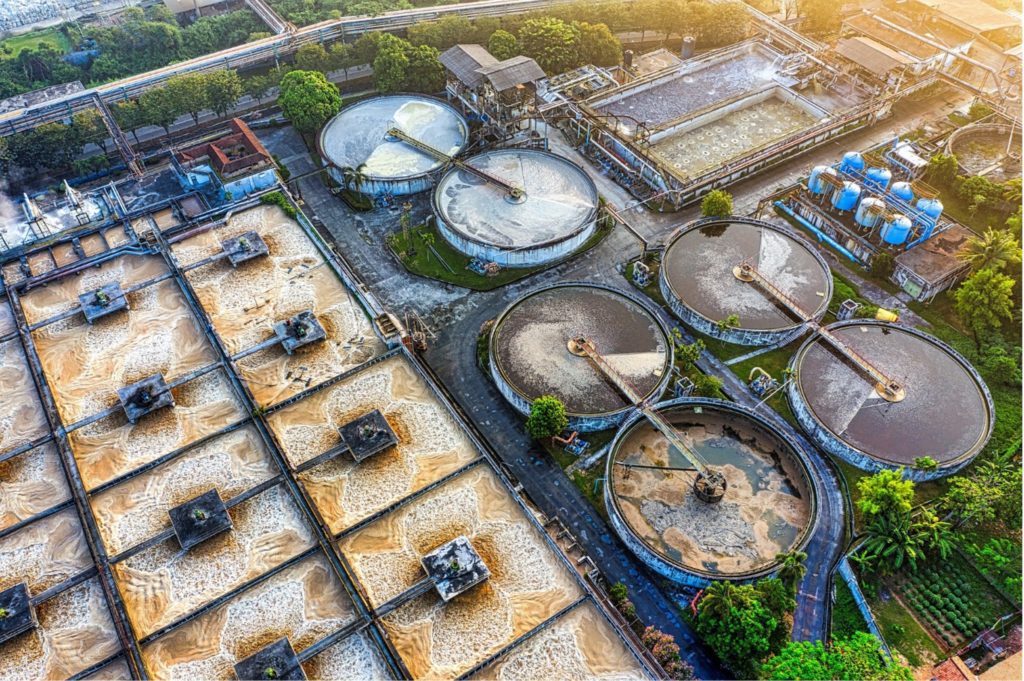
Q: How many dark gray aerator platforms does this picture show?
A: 9